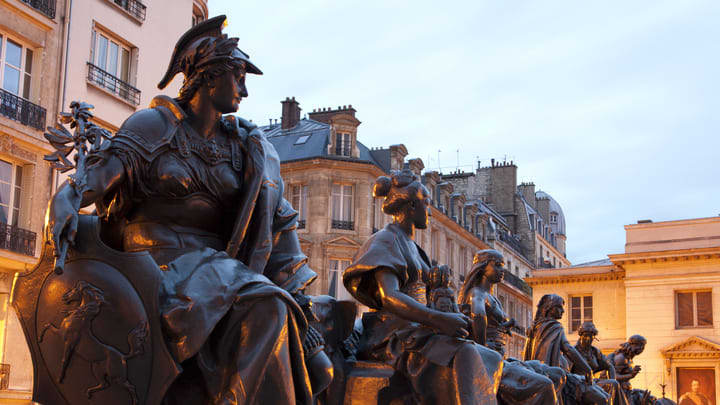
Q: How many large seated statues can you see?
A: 6